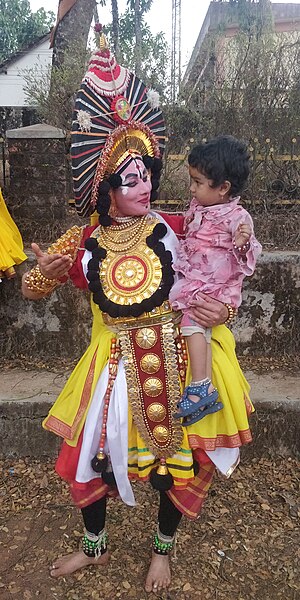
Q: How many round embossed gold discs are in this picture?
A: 5